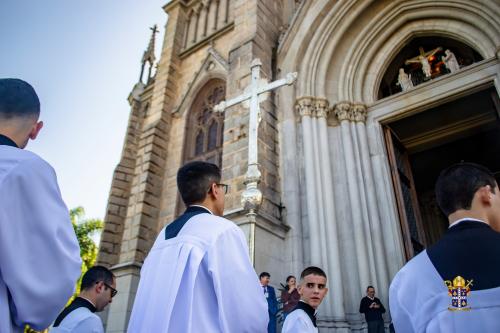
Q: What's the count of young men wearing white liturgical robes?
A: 5